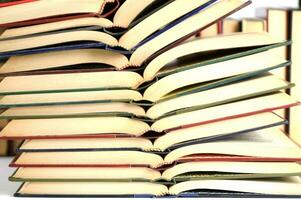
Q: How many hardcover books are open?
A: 12